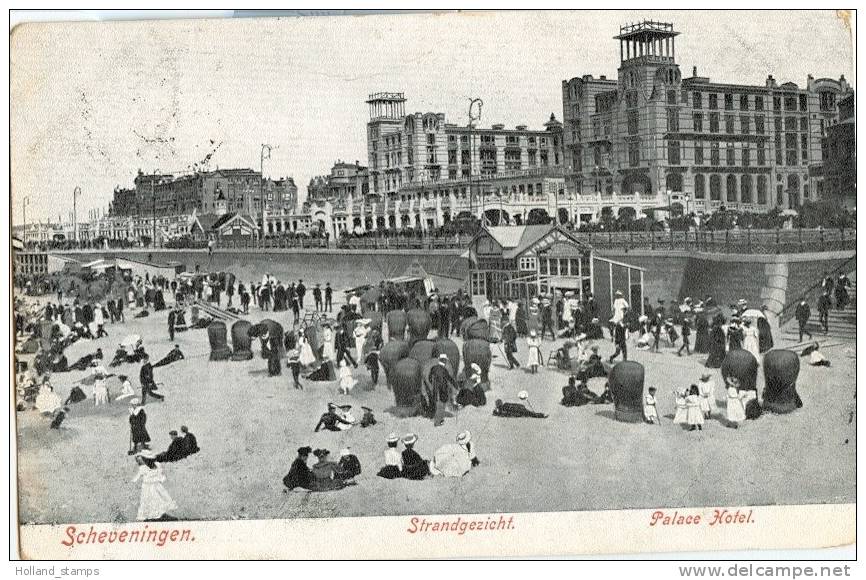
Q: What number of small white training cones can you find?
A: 0